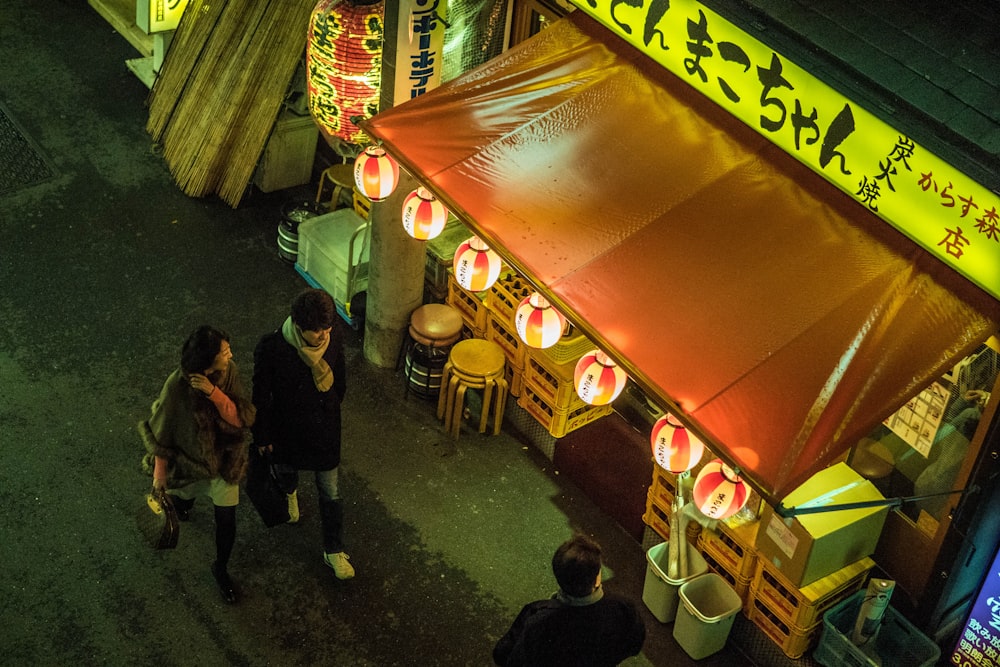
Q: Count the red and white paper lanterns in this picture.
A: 7